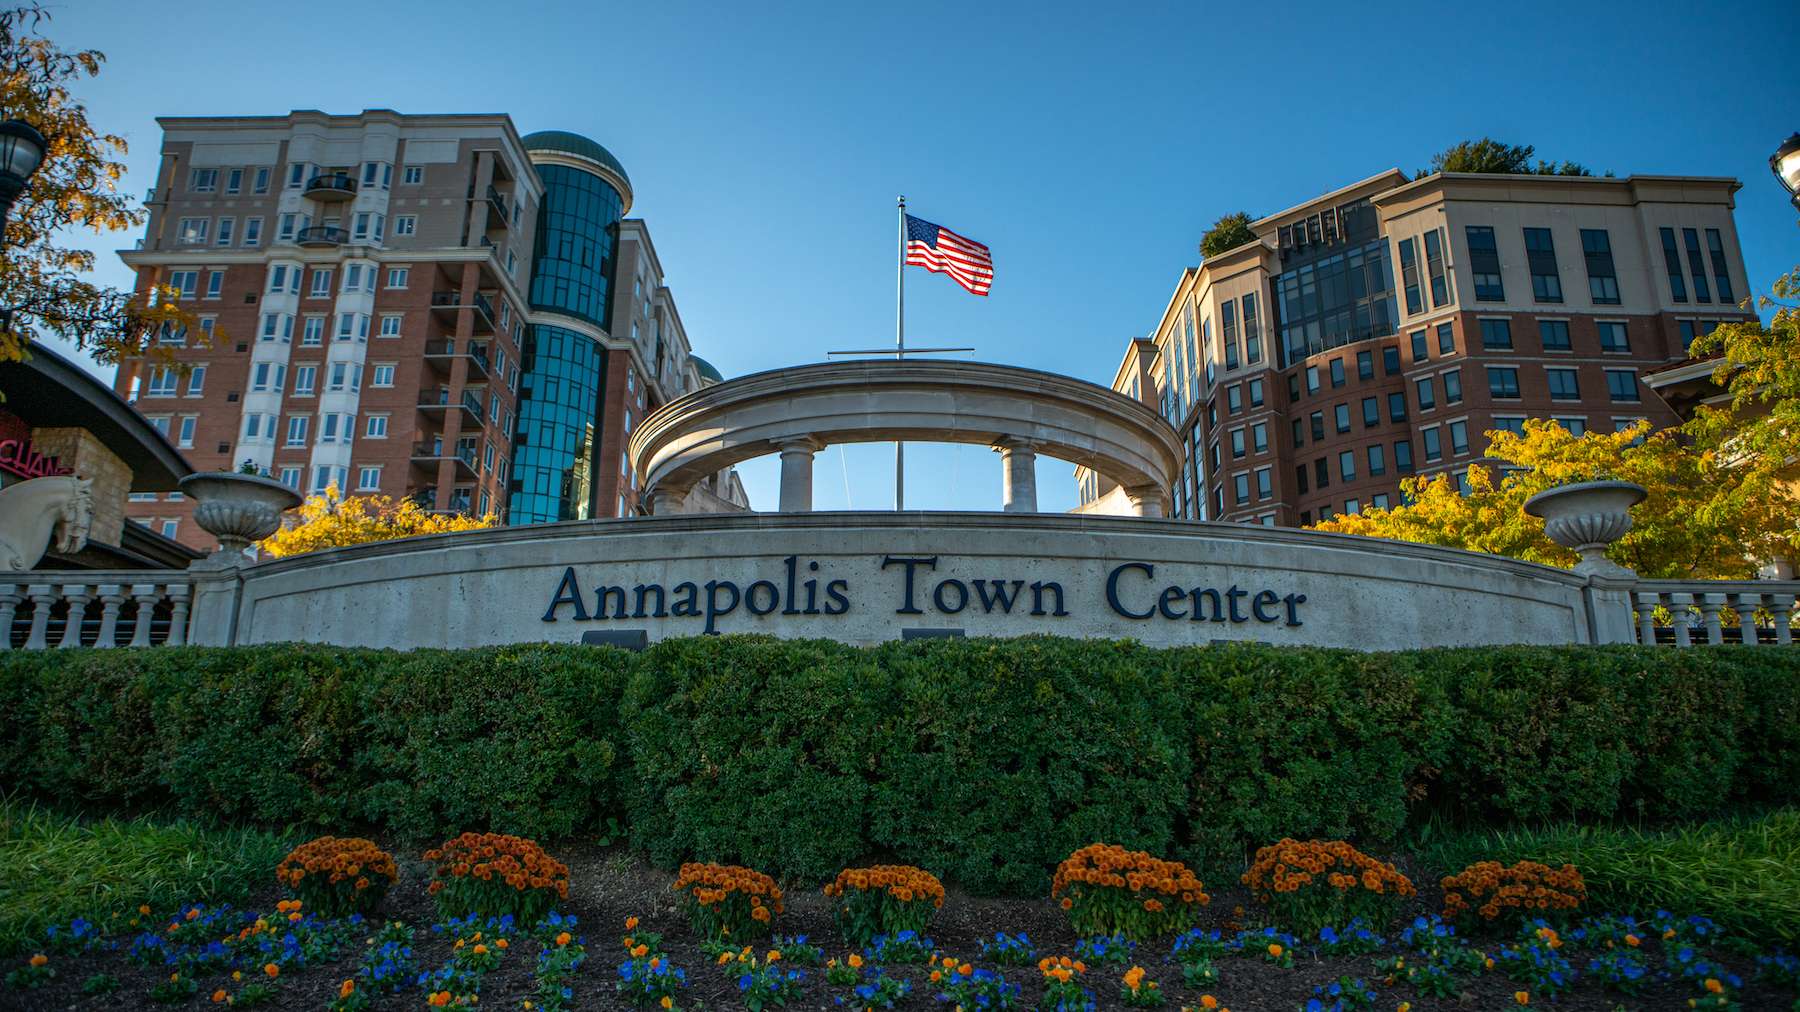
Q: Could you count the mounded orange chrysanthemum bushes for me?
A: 7